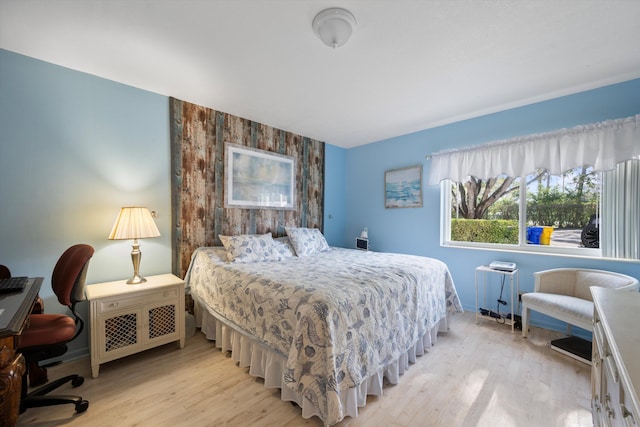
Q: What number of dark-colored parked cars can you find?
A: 1